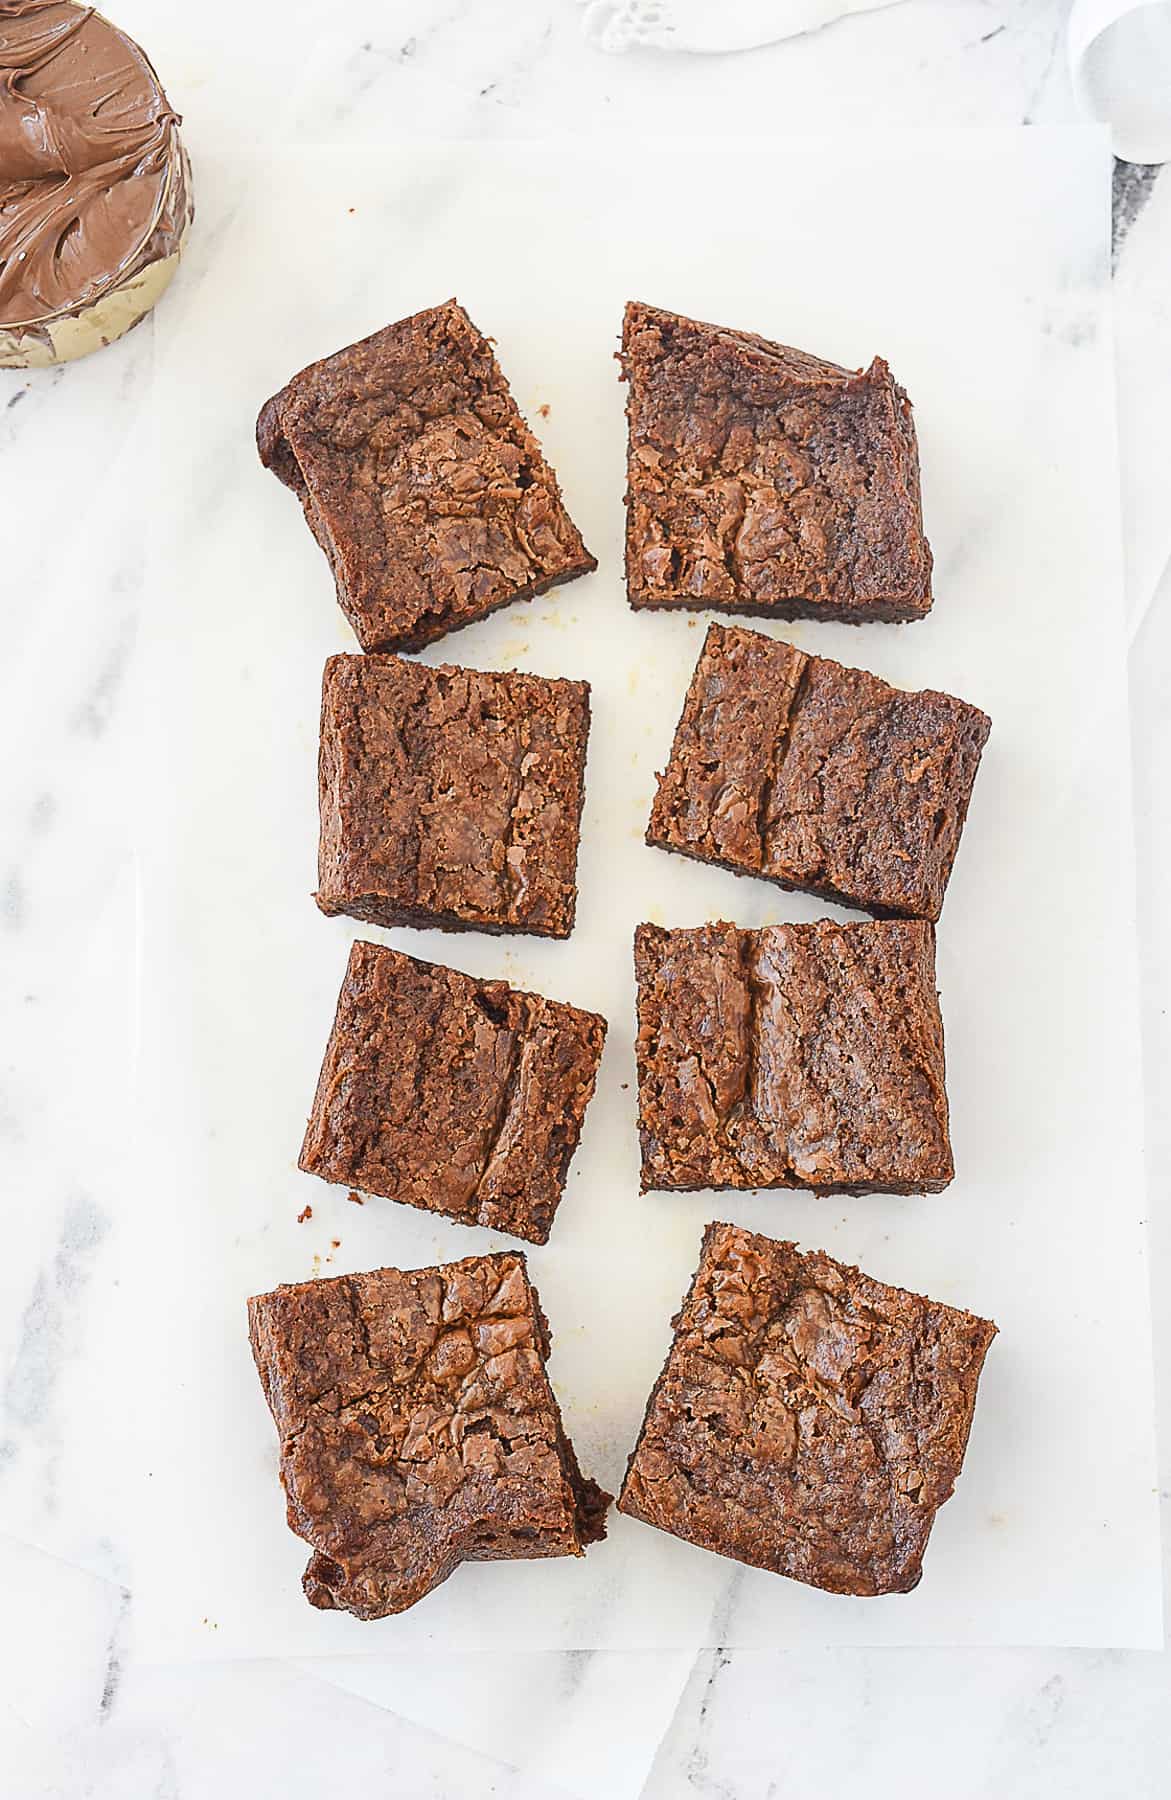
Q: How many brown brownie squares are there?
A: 8